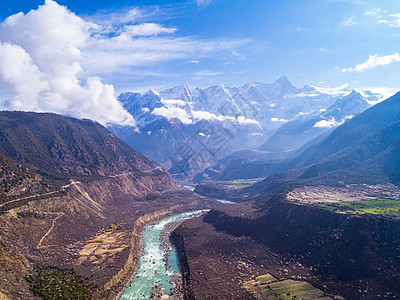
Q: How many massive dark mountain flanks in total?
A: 2